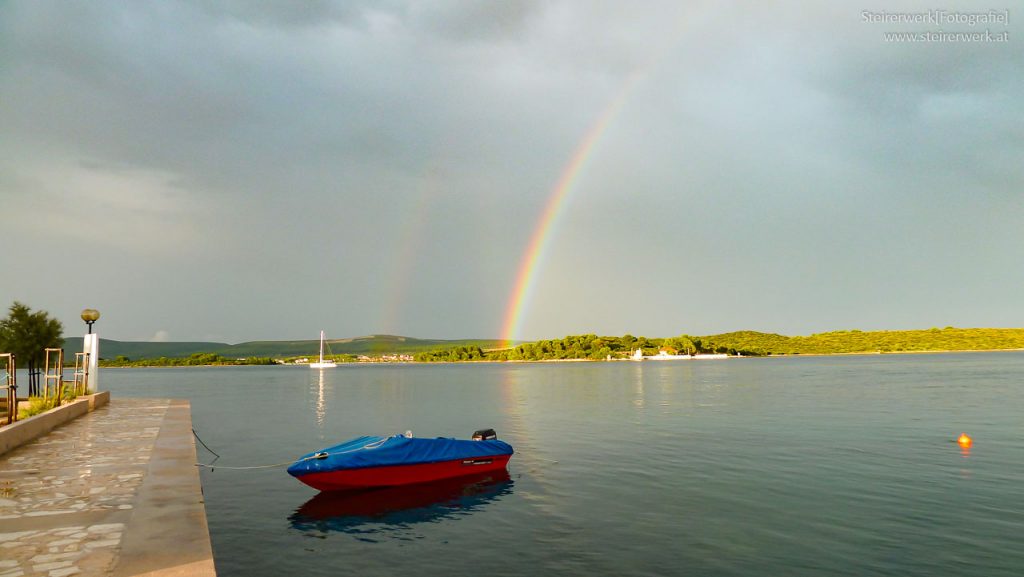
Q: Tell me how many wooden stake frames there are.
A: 3